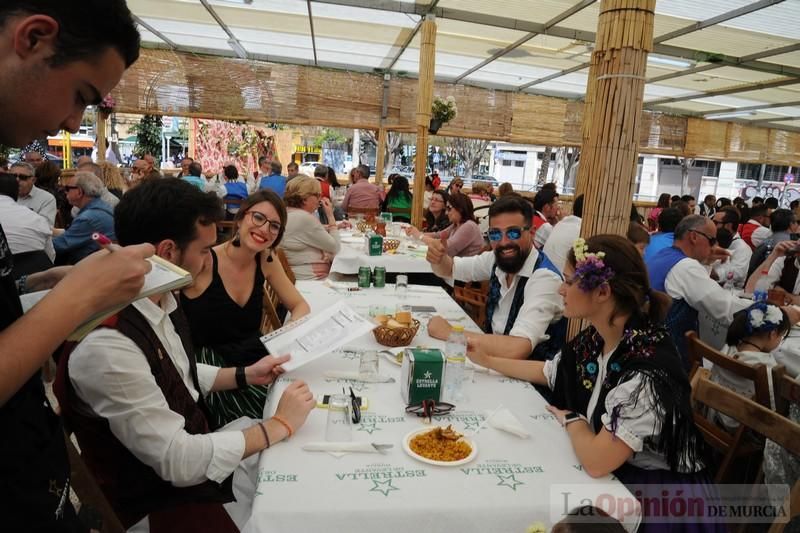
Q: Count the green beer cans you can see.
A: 2